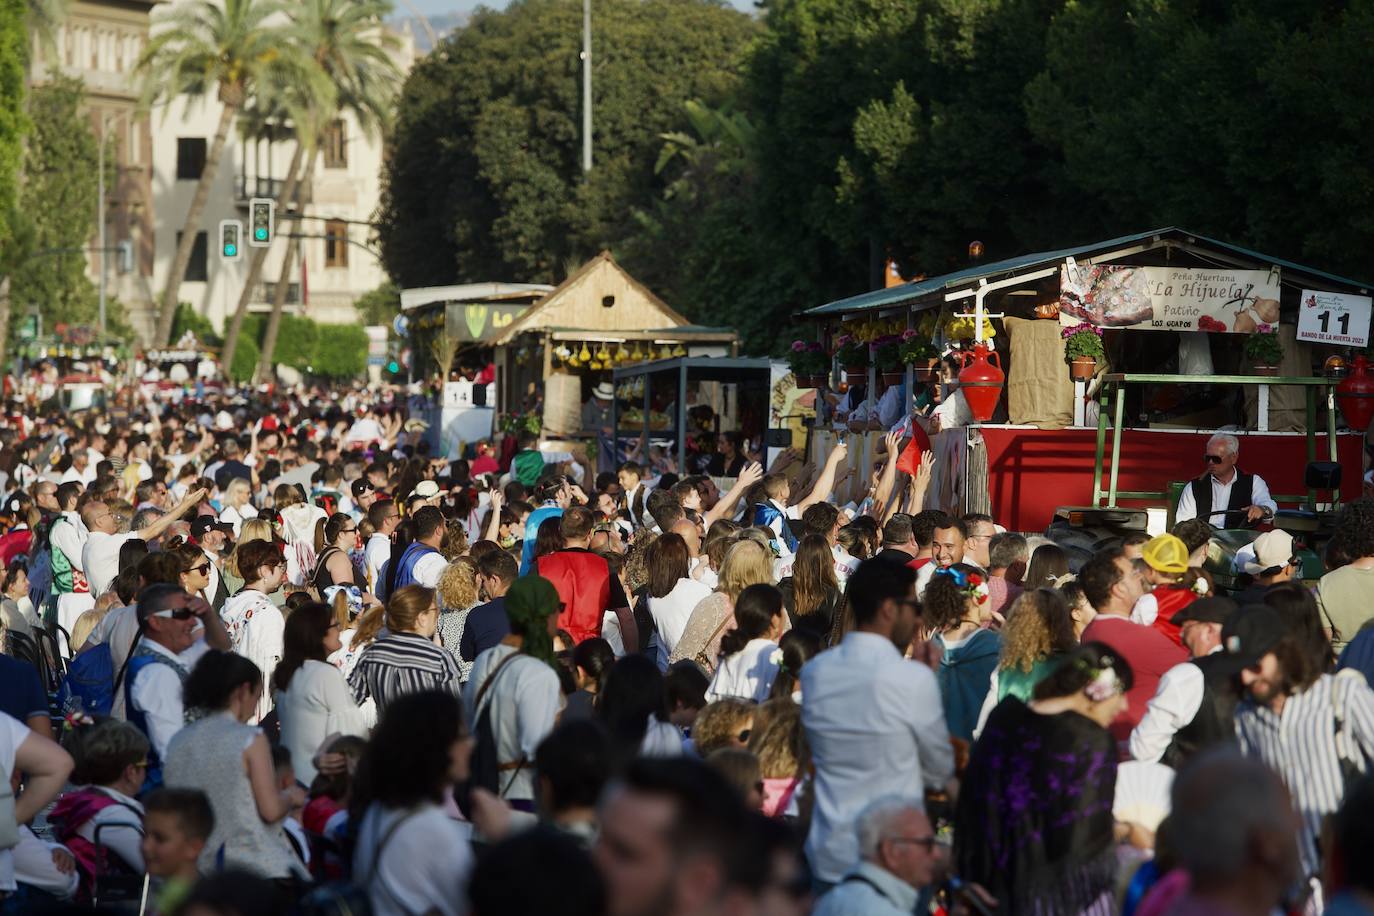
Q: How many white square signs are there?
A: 2